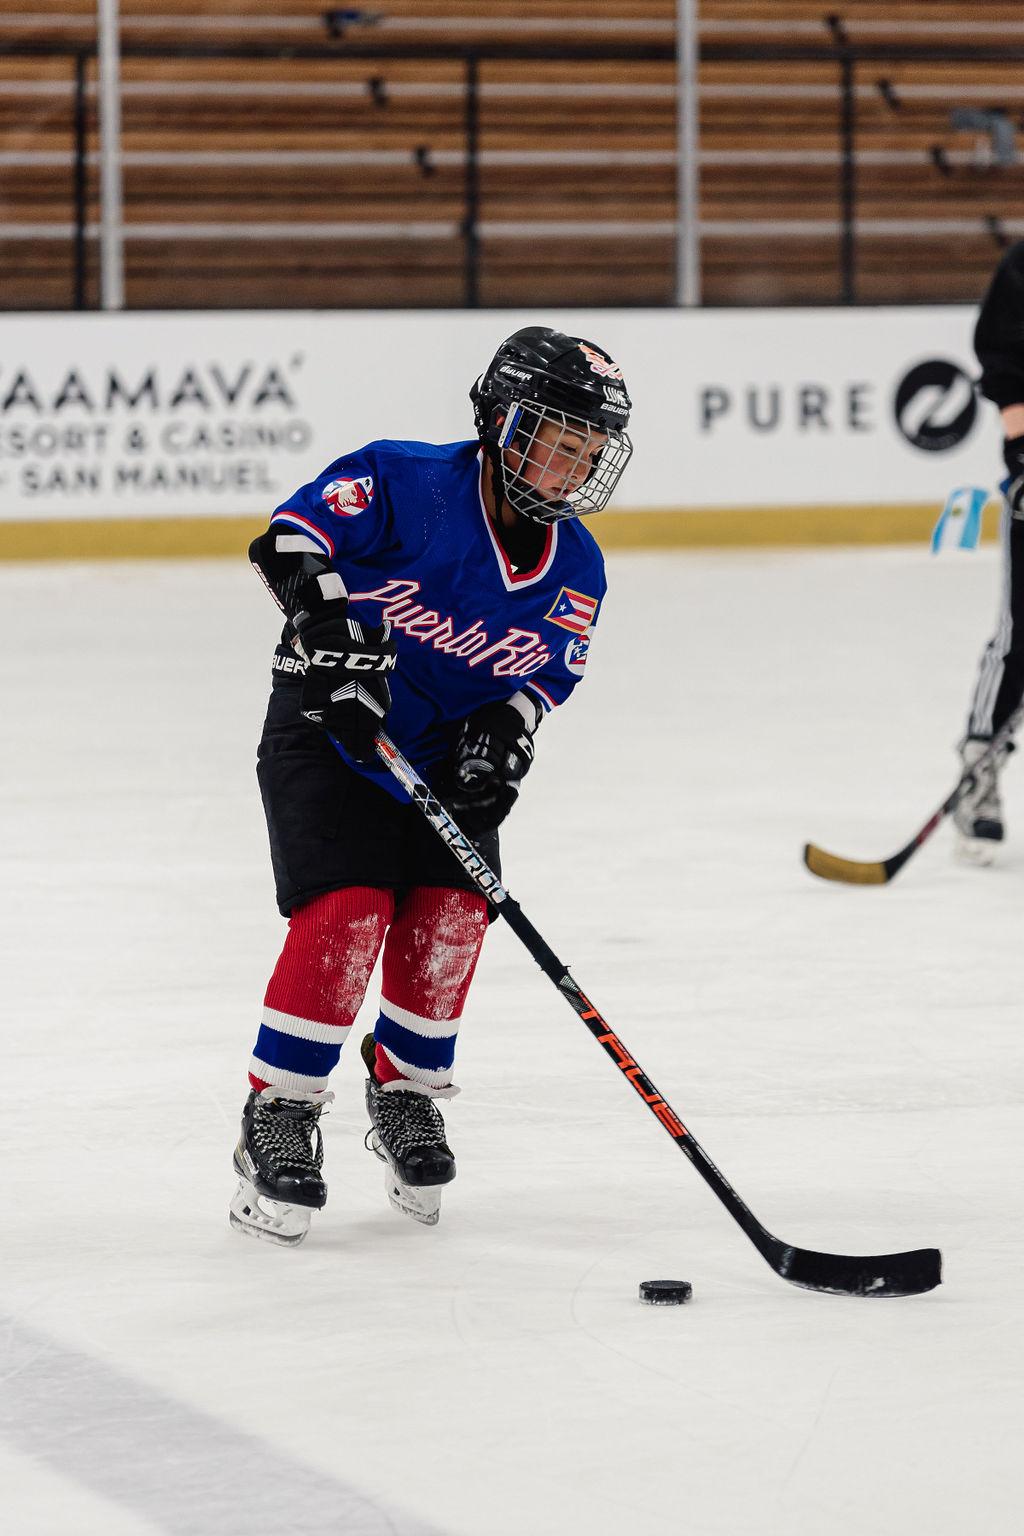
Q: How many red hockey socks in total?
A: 2